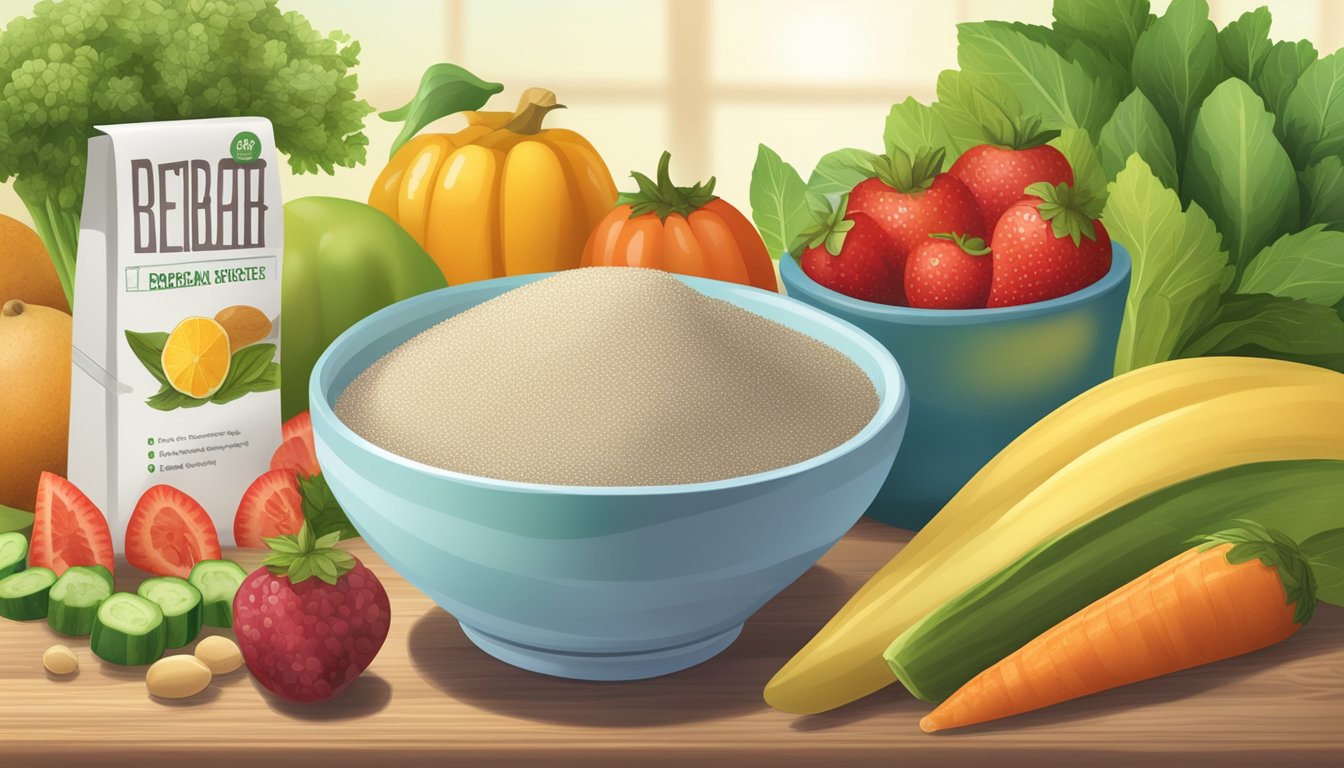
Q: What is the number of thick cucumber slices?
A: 6